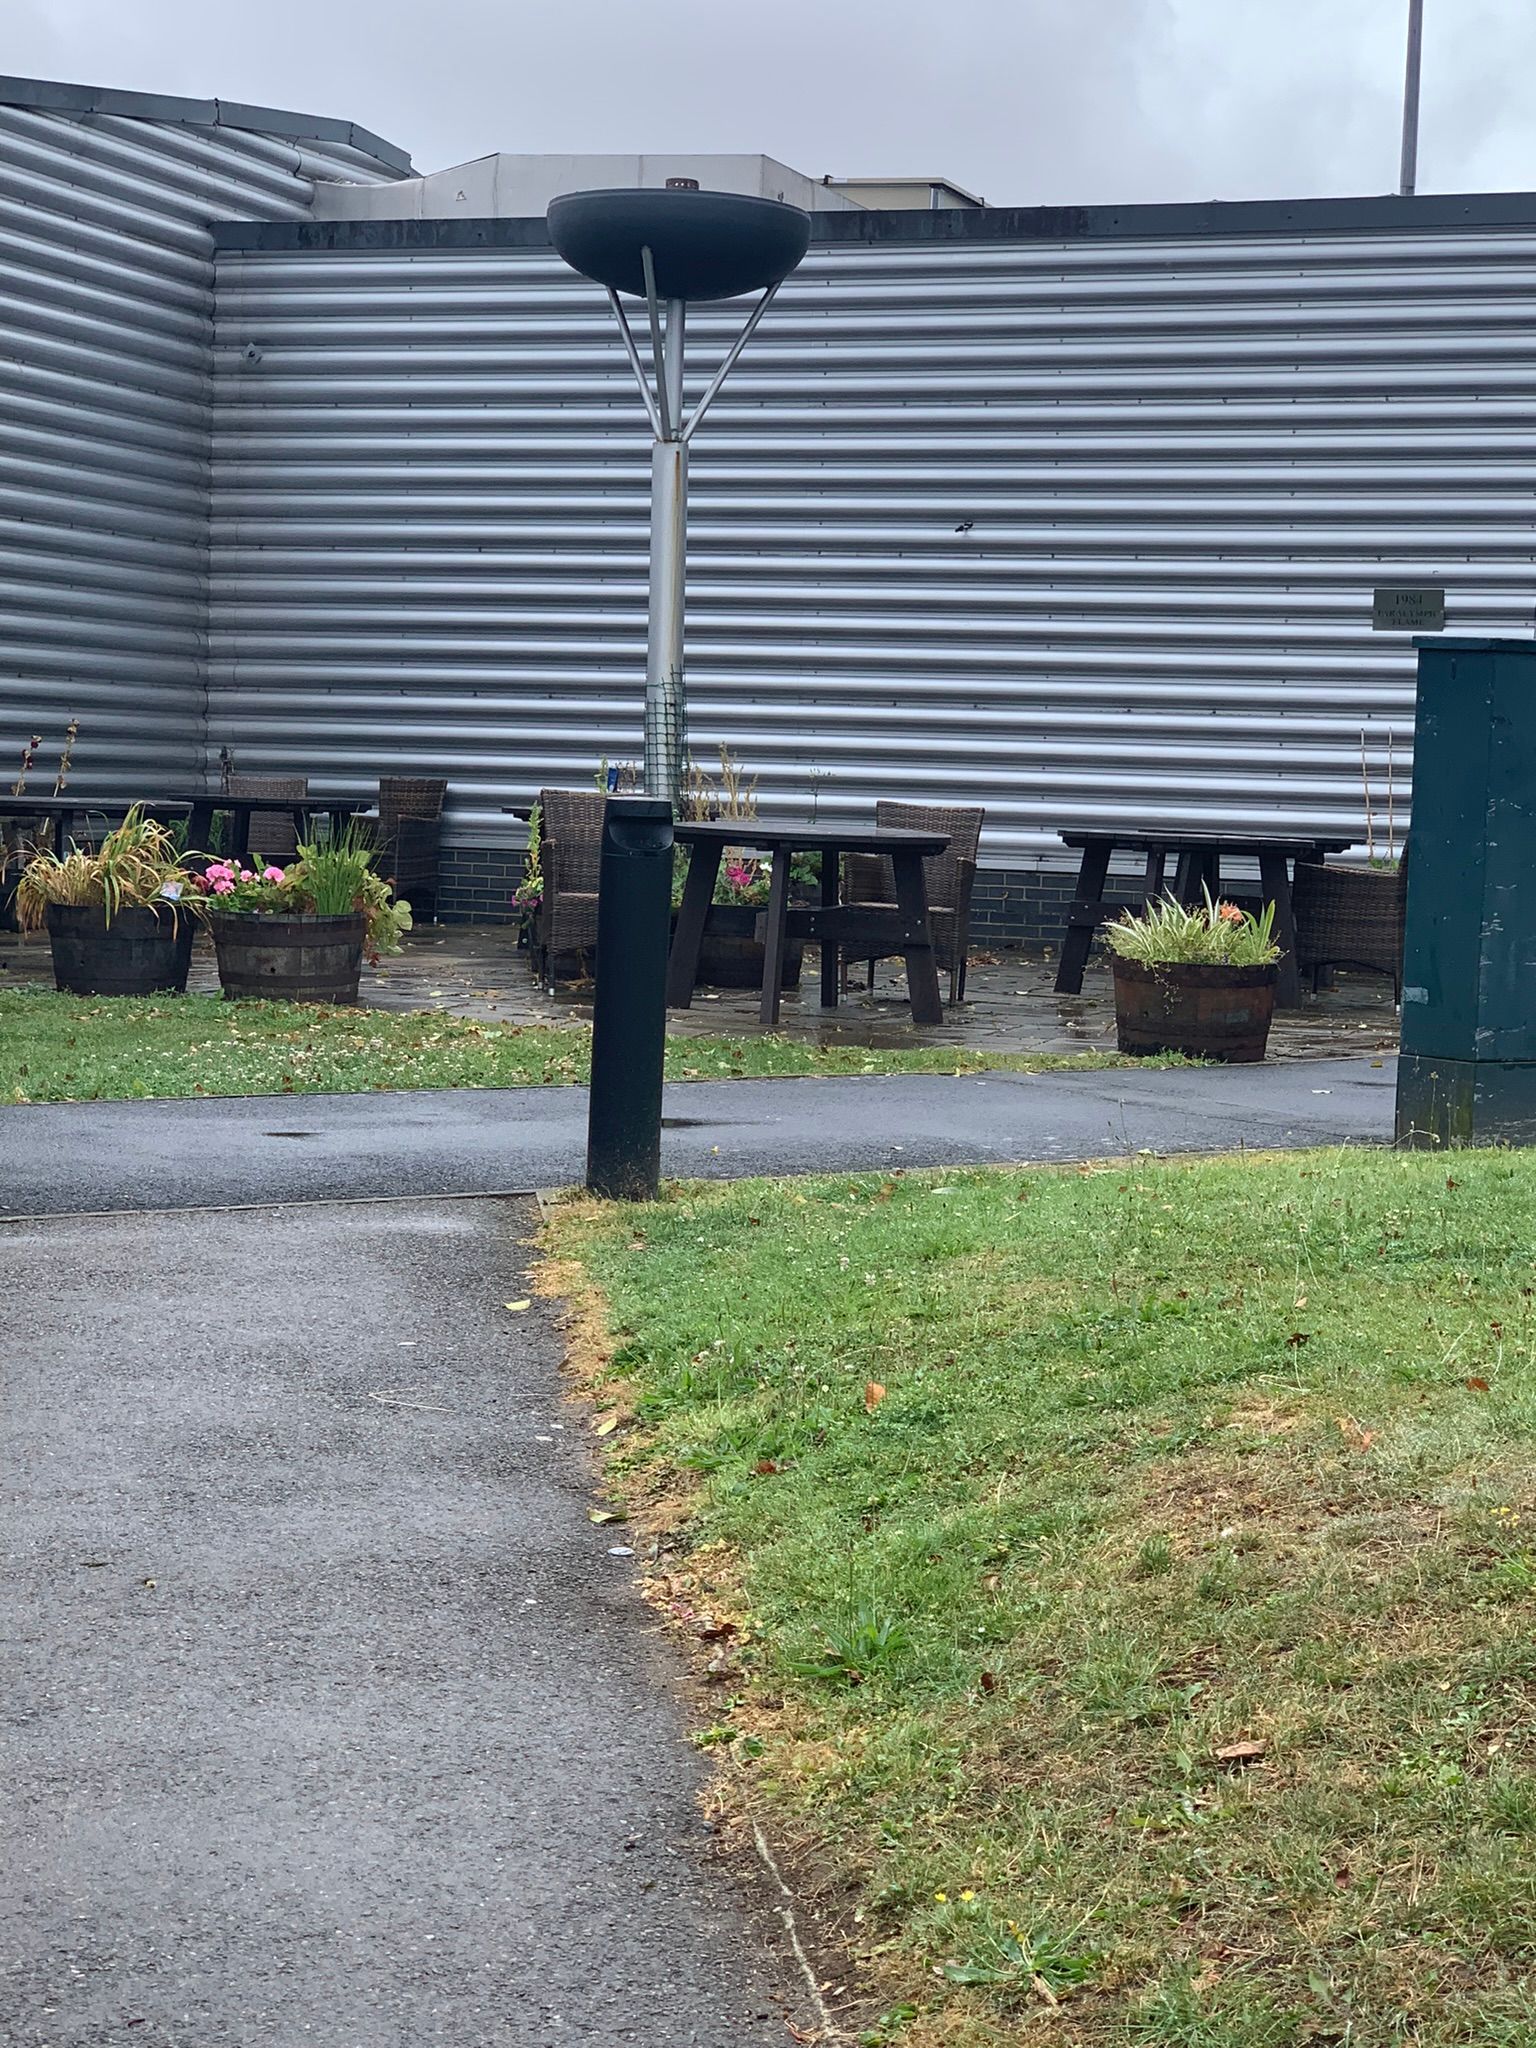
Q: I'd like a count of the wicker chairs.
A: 5